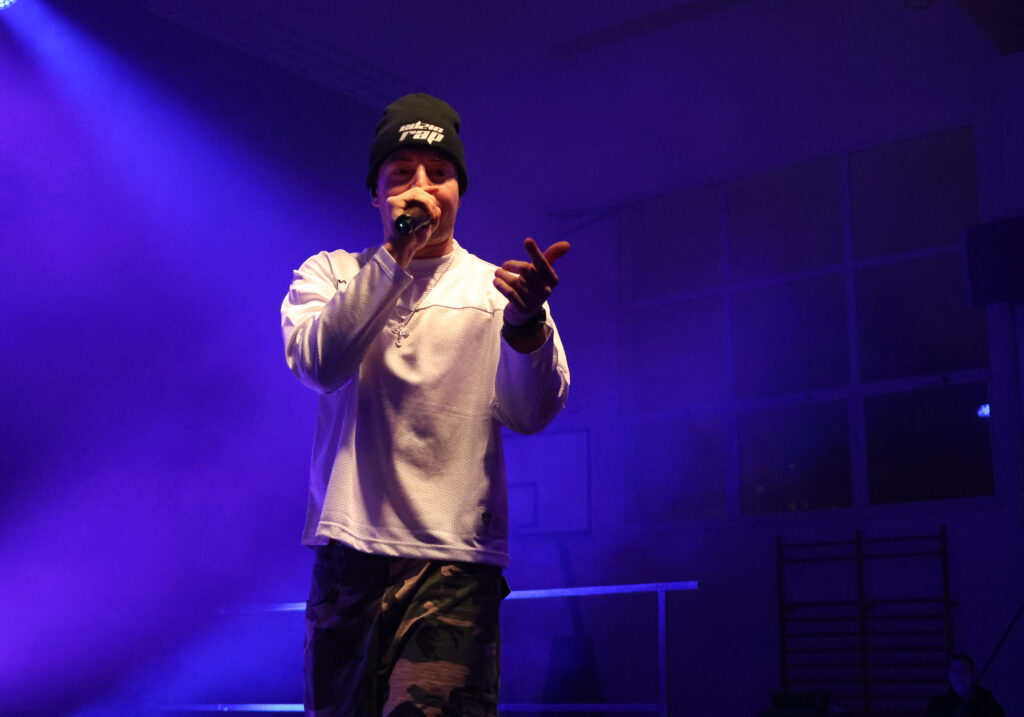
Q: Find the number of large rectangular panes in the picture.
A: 9